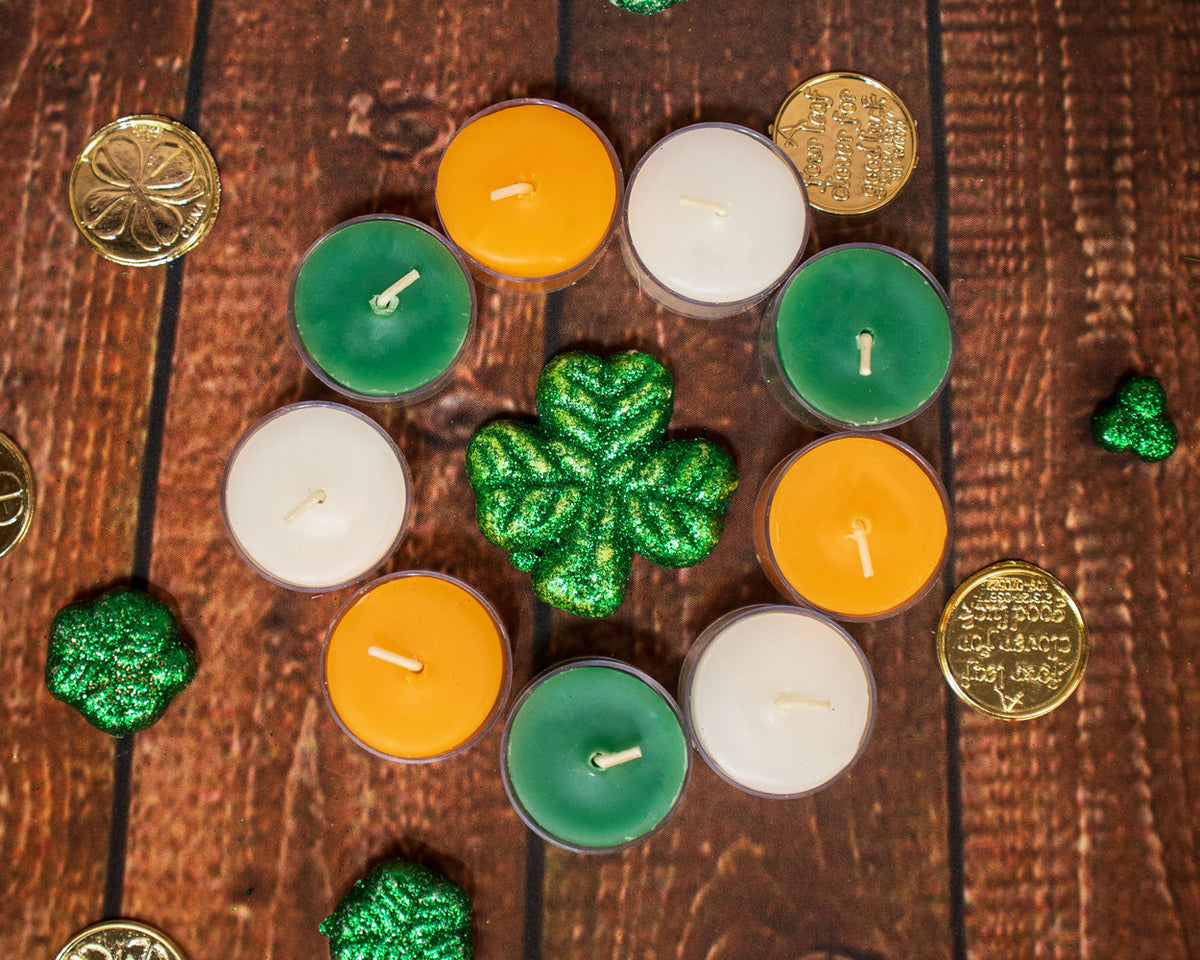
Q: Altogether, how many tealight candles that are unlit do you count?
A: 9